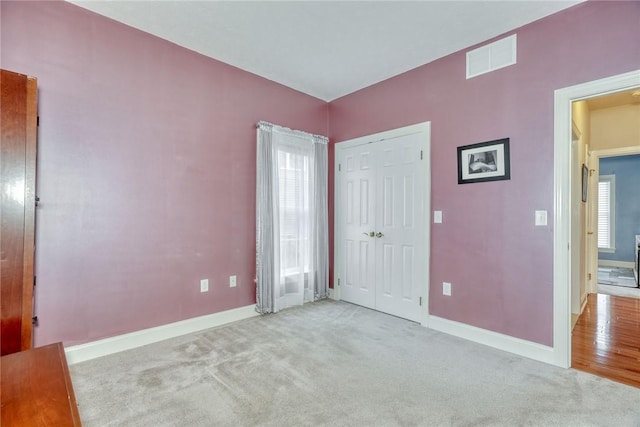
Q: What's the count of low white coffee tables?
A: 0